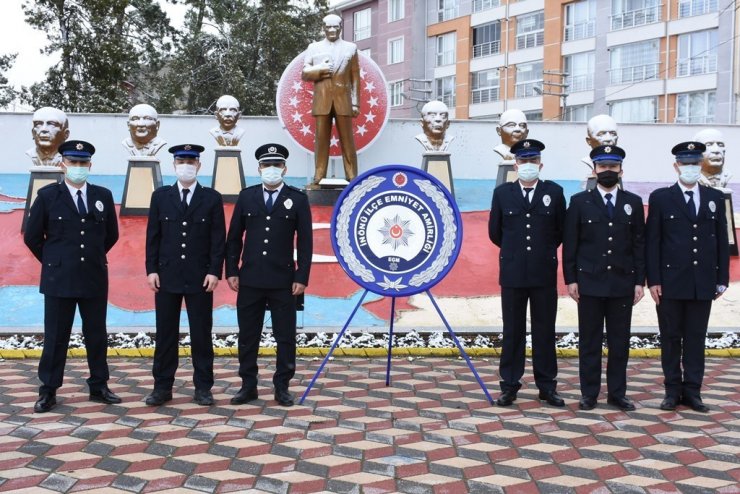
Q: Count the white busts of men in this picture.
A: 7